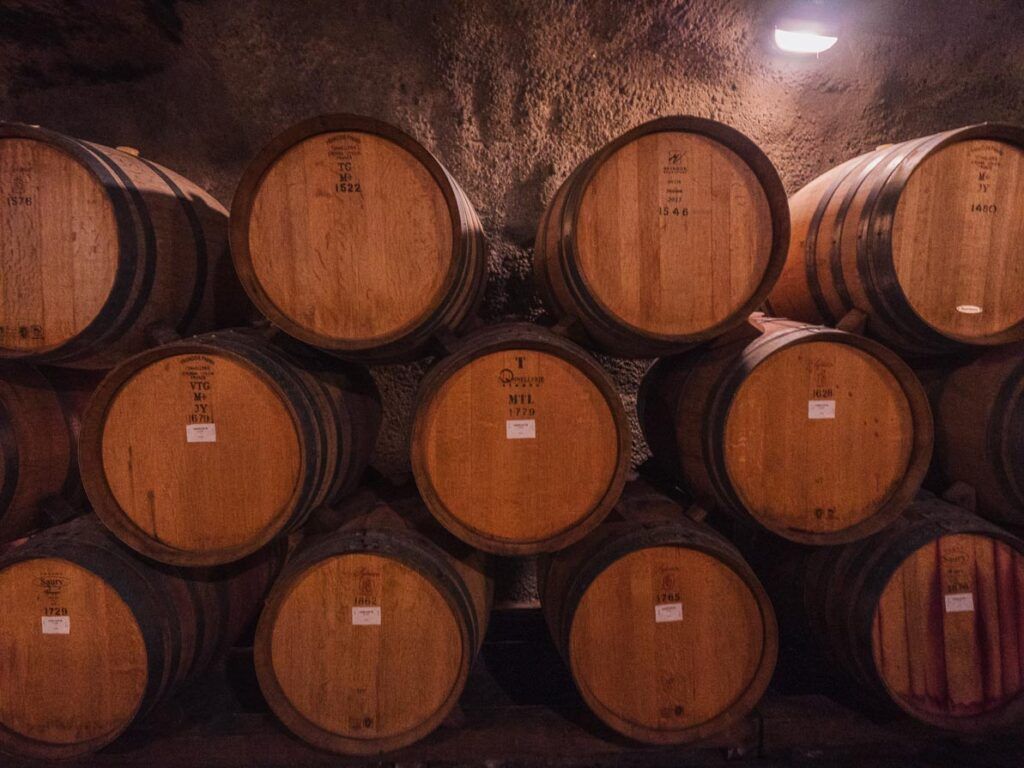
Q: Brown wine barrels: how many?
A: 13